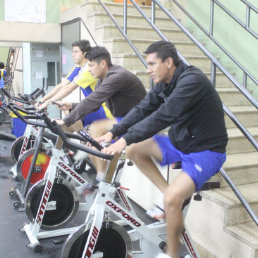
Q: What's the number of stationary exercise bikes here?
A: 4